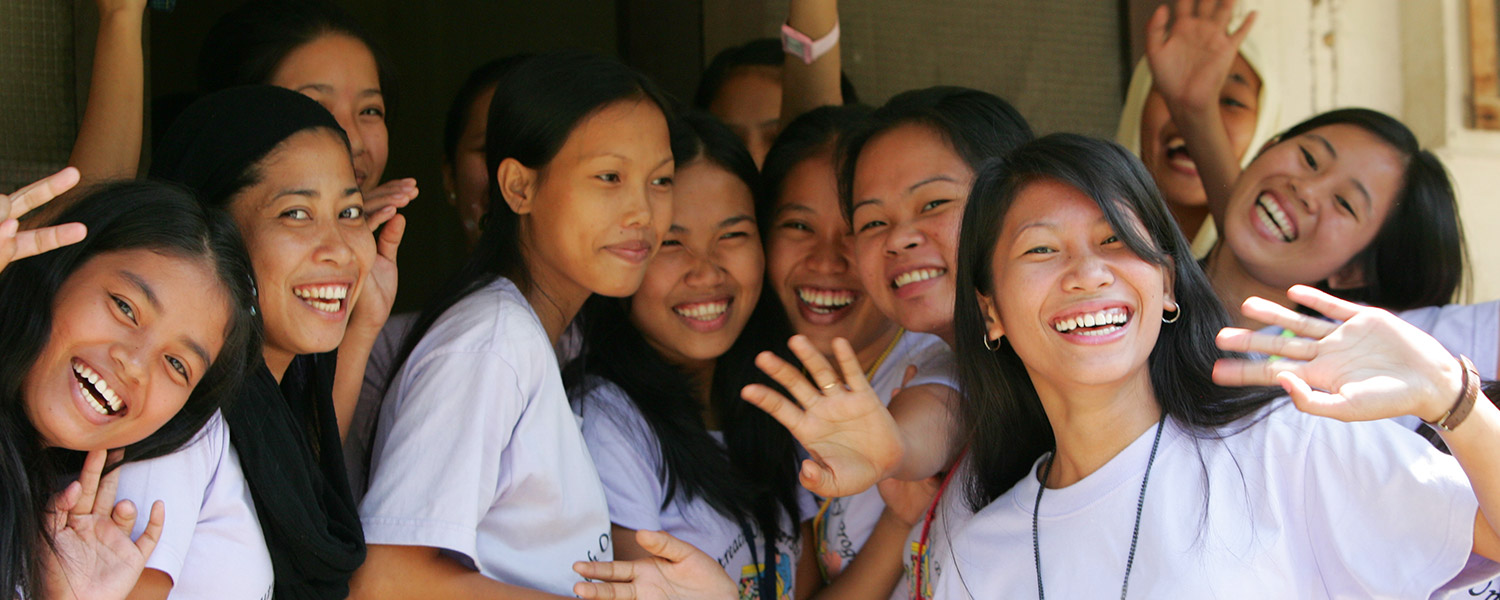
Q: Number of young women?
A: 12